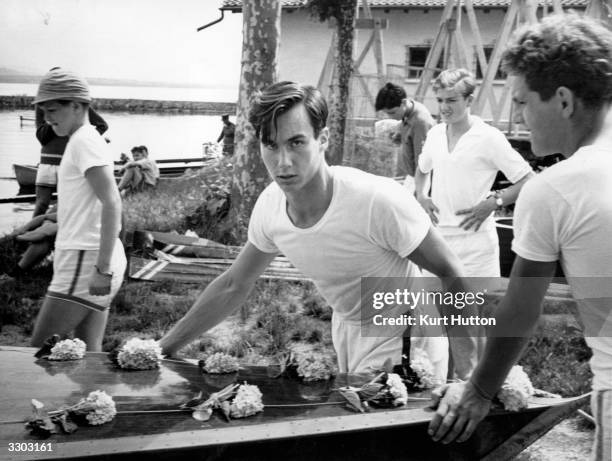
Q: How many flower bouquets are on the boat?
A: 9